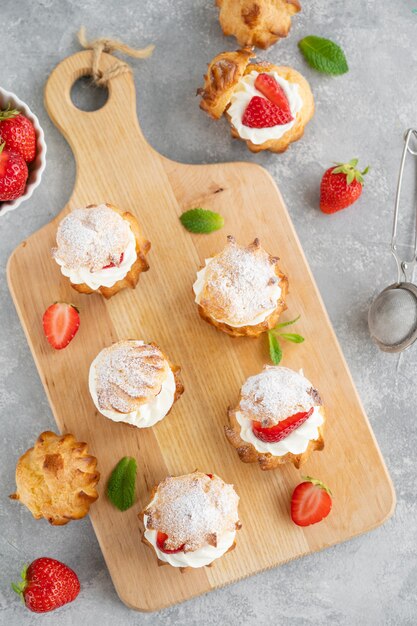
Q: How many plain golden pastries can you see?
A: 2